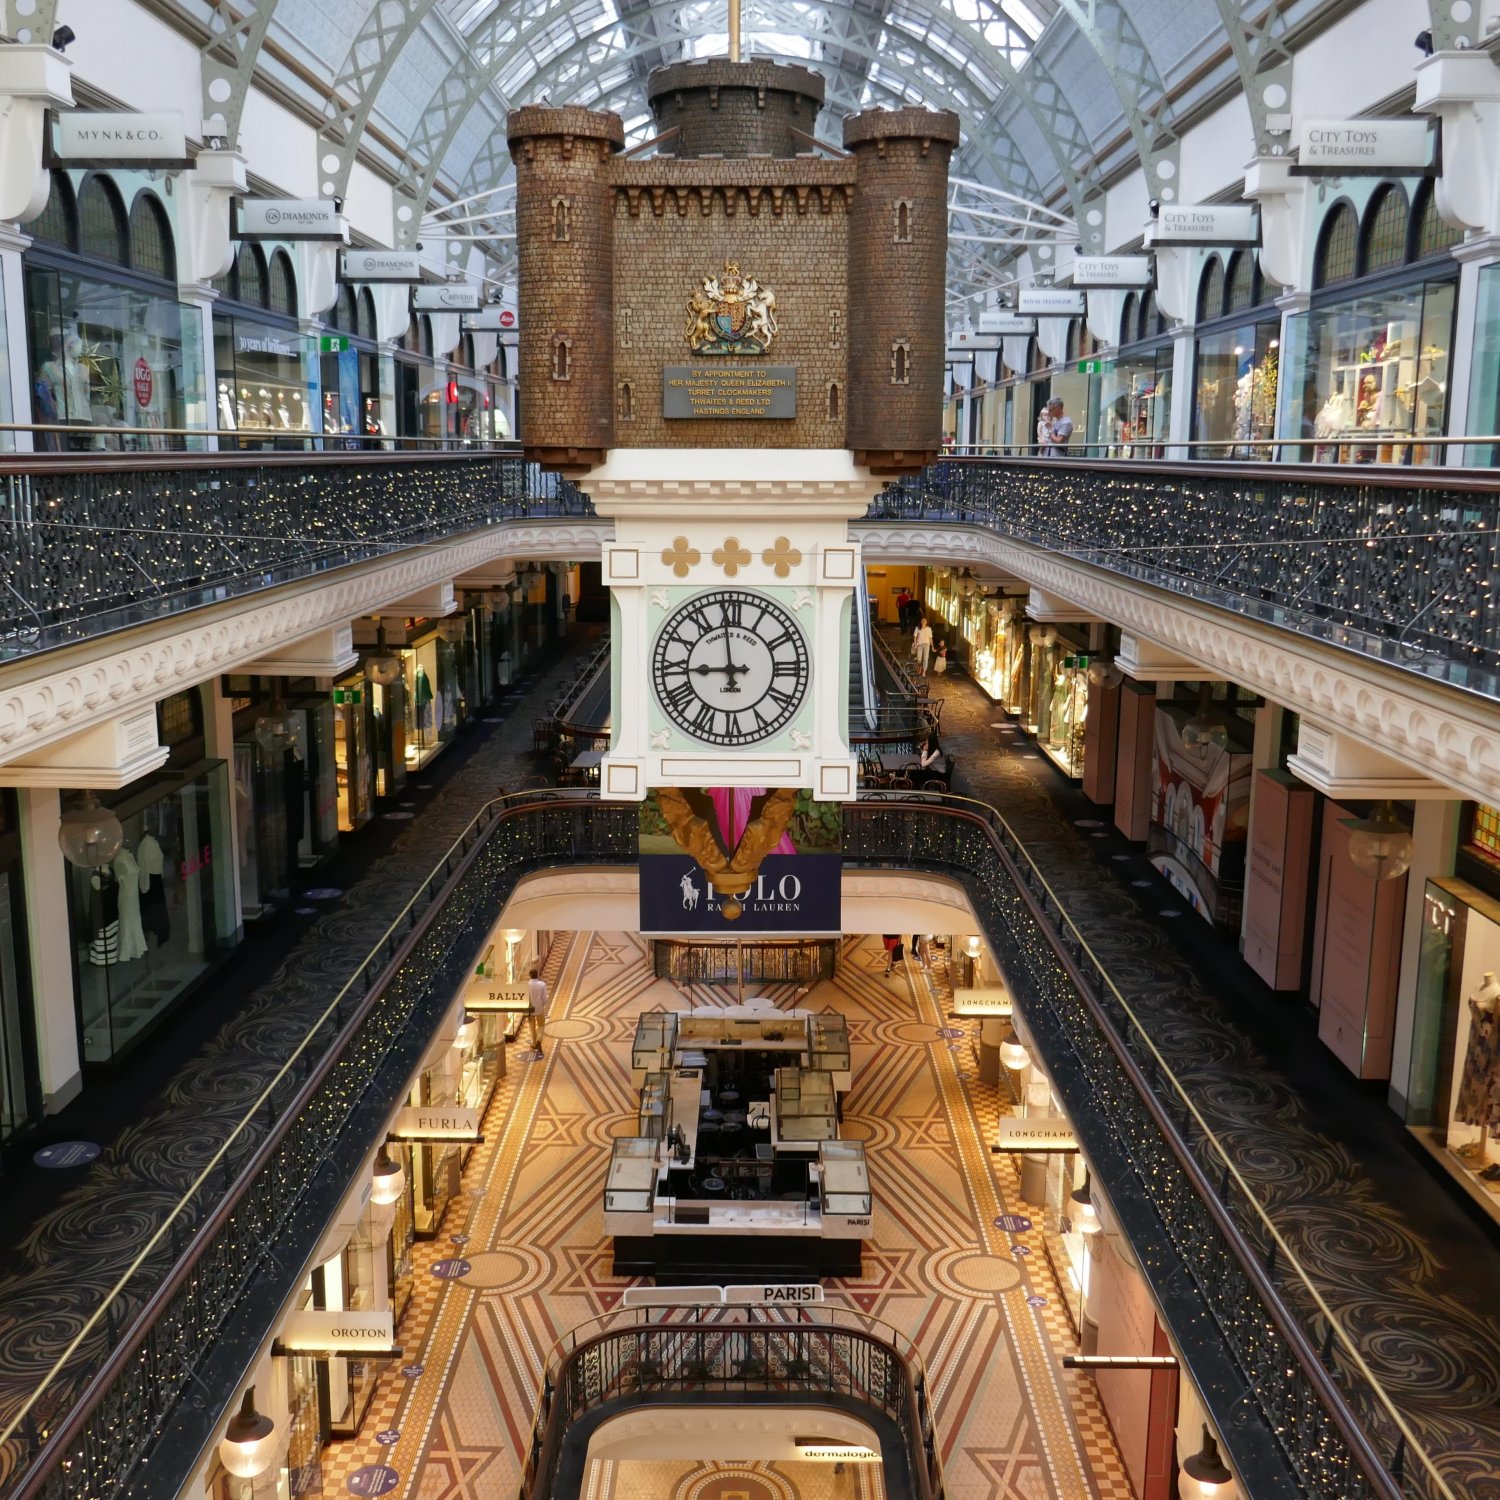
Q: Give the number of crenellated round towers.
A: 3